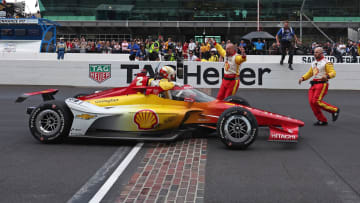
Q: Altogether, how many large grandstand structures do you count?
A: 1